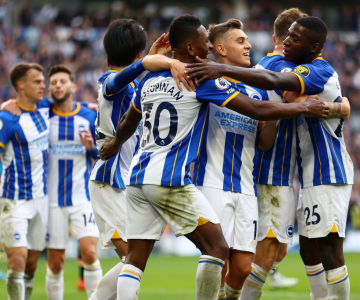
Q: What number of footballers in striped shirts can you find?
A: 7